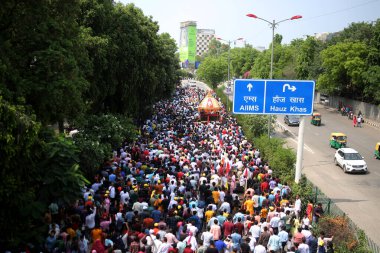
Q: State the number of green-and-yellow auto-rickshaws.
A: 3